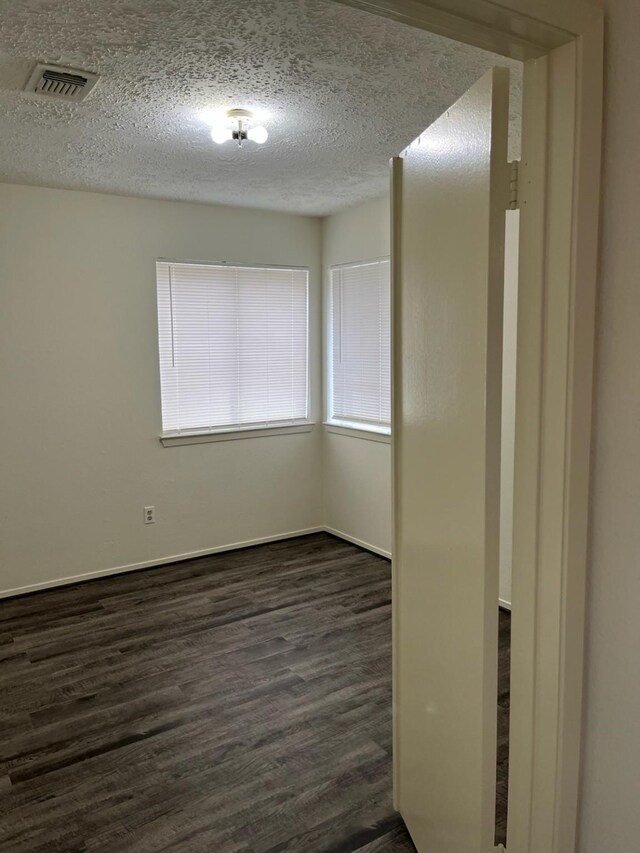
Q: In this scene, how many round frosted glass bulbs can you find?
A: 2